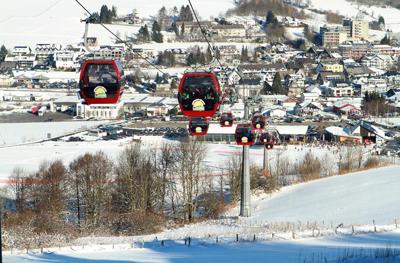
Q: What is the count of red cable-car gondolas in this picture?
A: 8